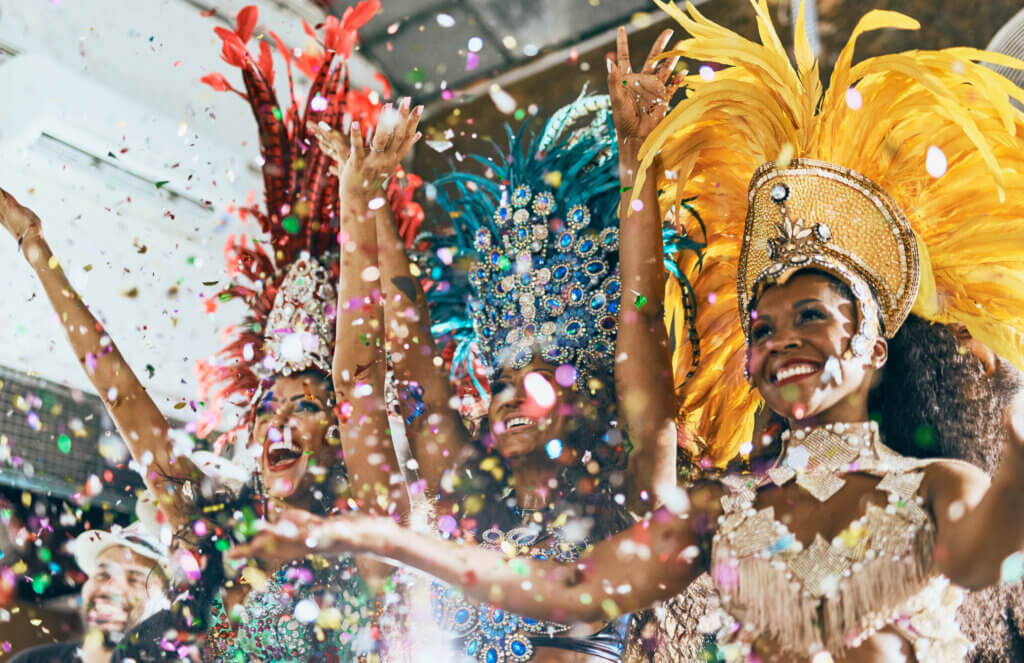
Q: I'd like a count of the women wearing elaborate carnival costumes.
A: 3